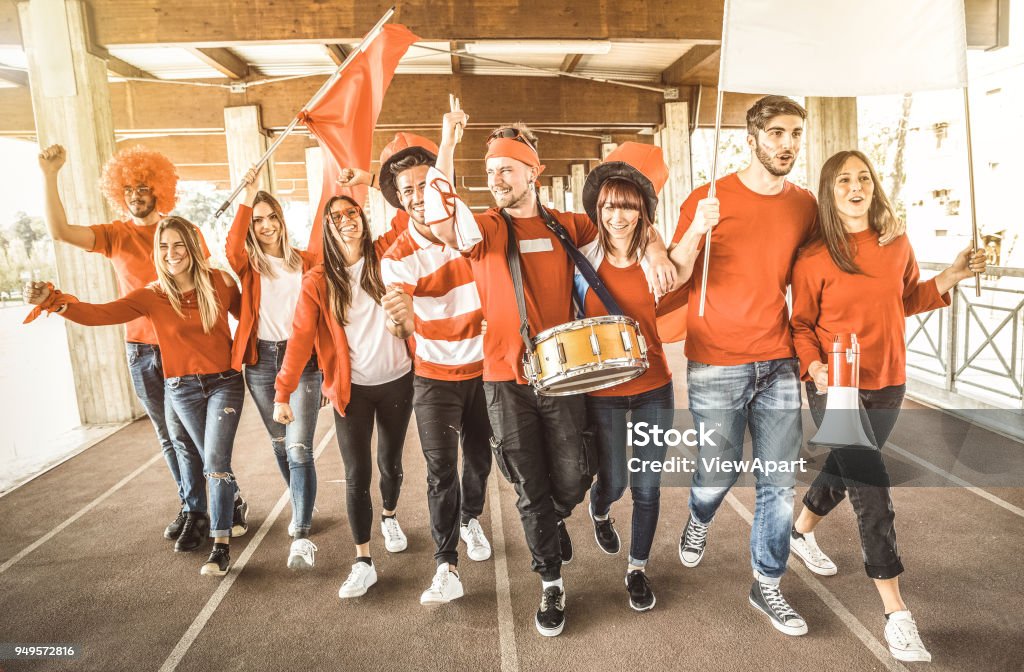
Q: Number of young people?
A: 9